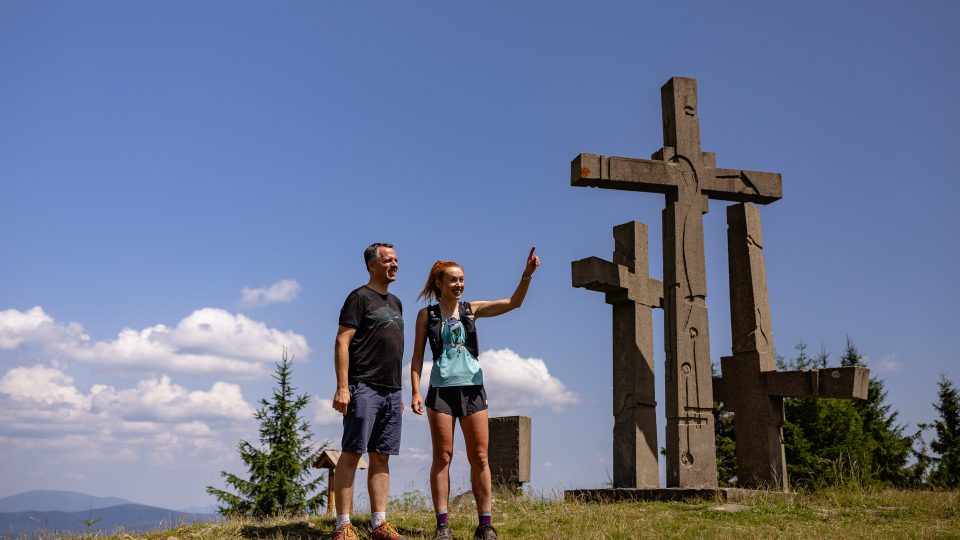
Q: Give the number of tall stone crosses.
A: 3